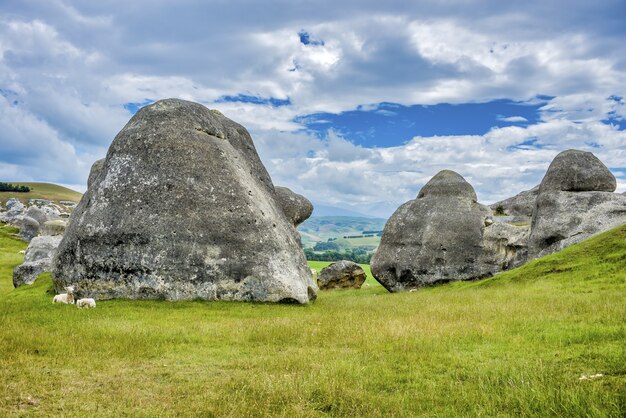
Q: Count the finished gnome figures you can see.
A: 0